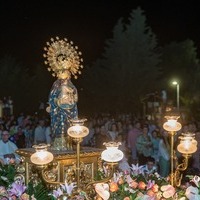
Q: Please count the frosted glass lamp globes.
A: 5